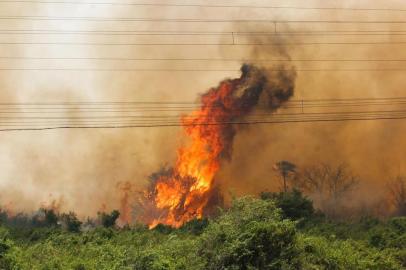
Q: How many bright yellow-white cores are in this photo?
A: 1